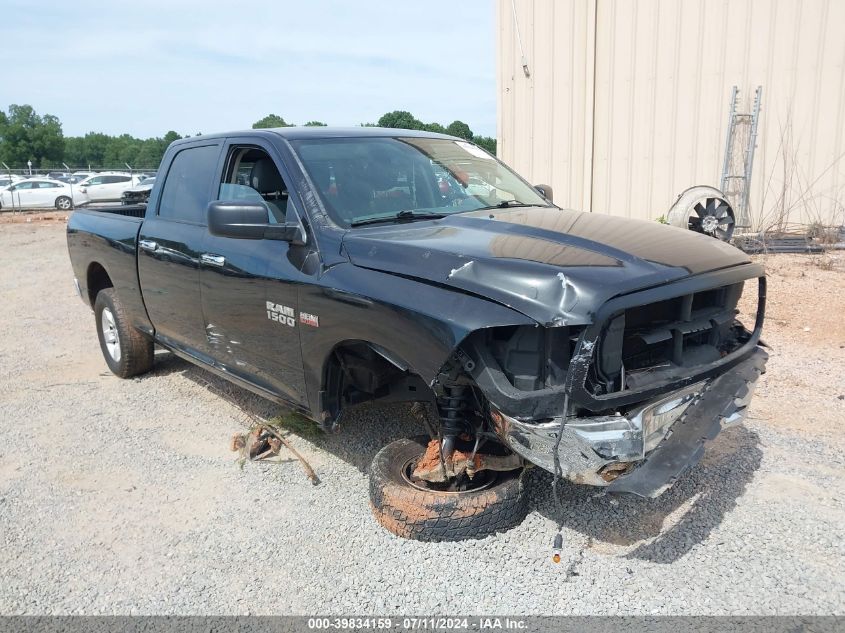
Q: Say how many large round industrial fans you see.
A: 1